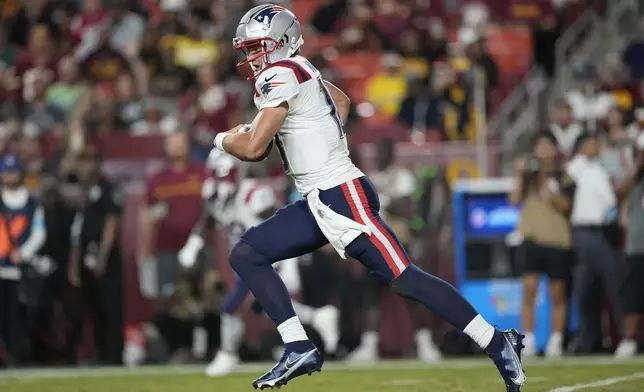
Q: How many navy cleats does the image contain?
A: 2